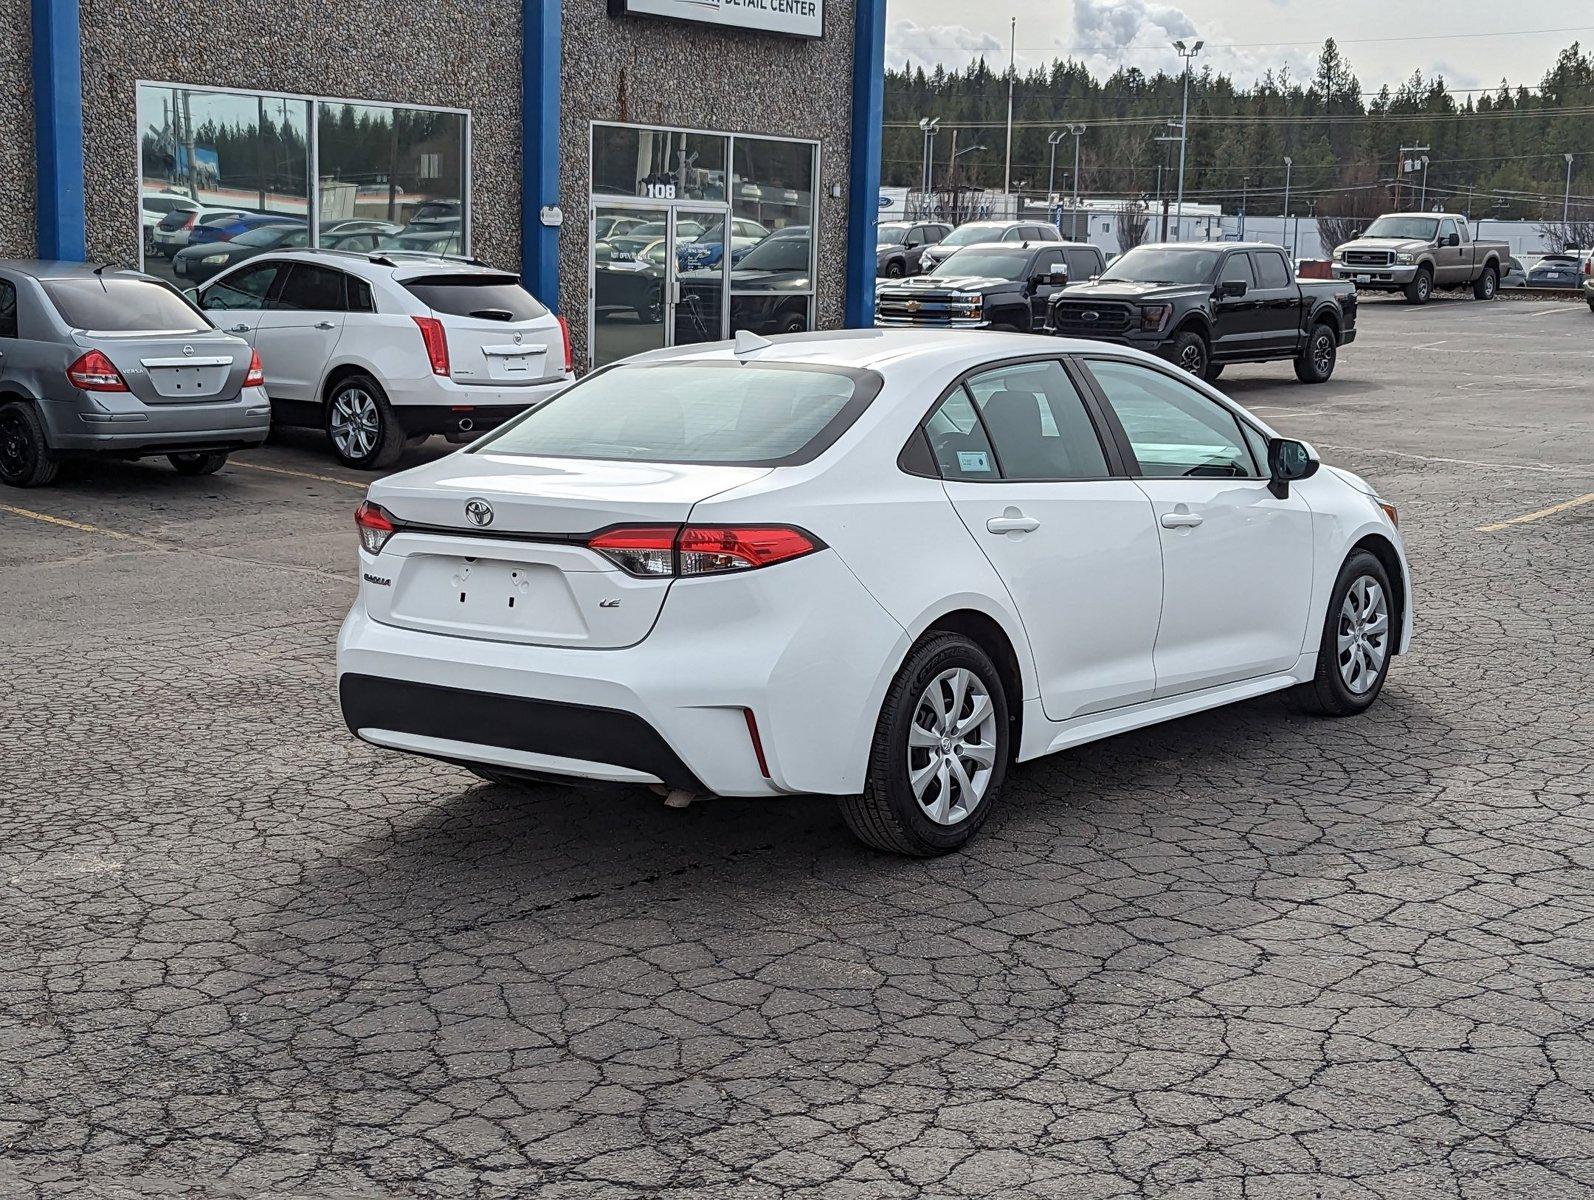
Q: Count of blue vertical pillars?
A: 3